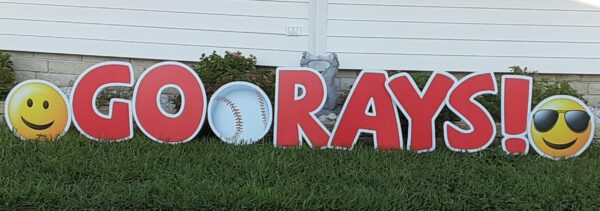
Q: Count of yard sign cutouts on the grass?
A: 10